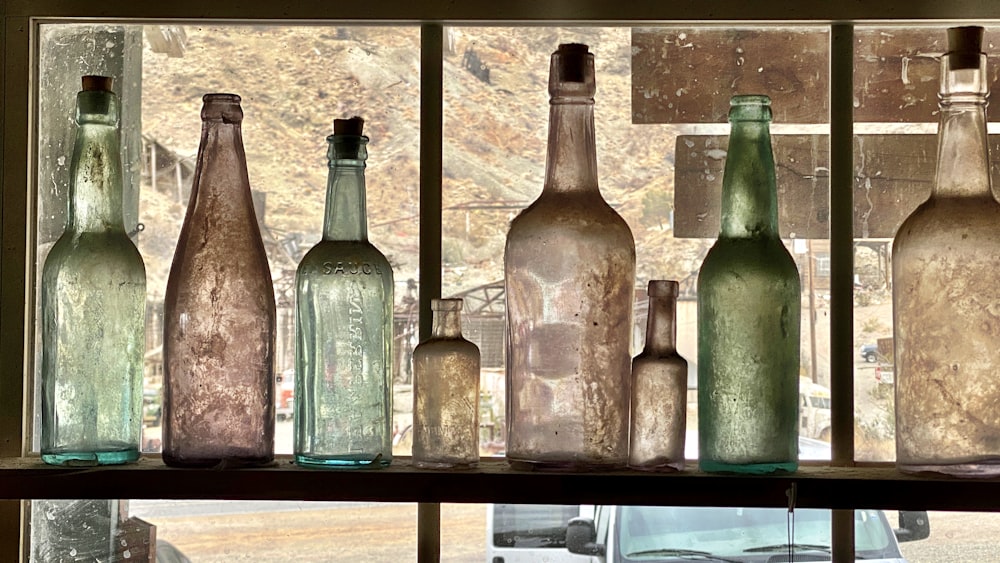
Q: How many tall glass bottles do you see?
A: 6